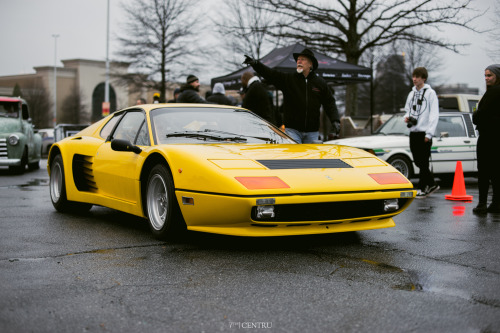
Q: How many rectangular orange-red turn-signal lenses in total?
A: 2